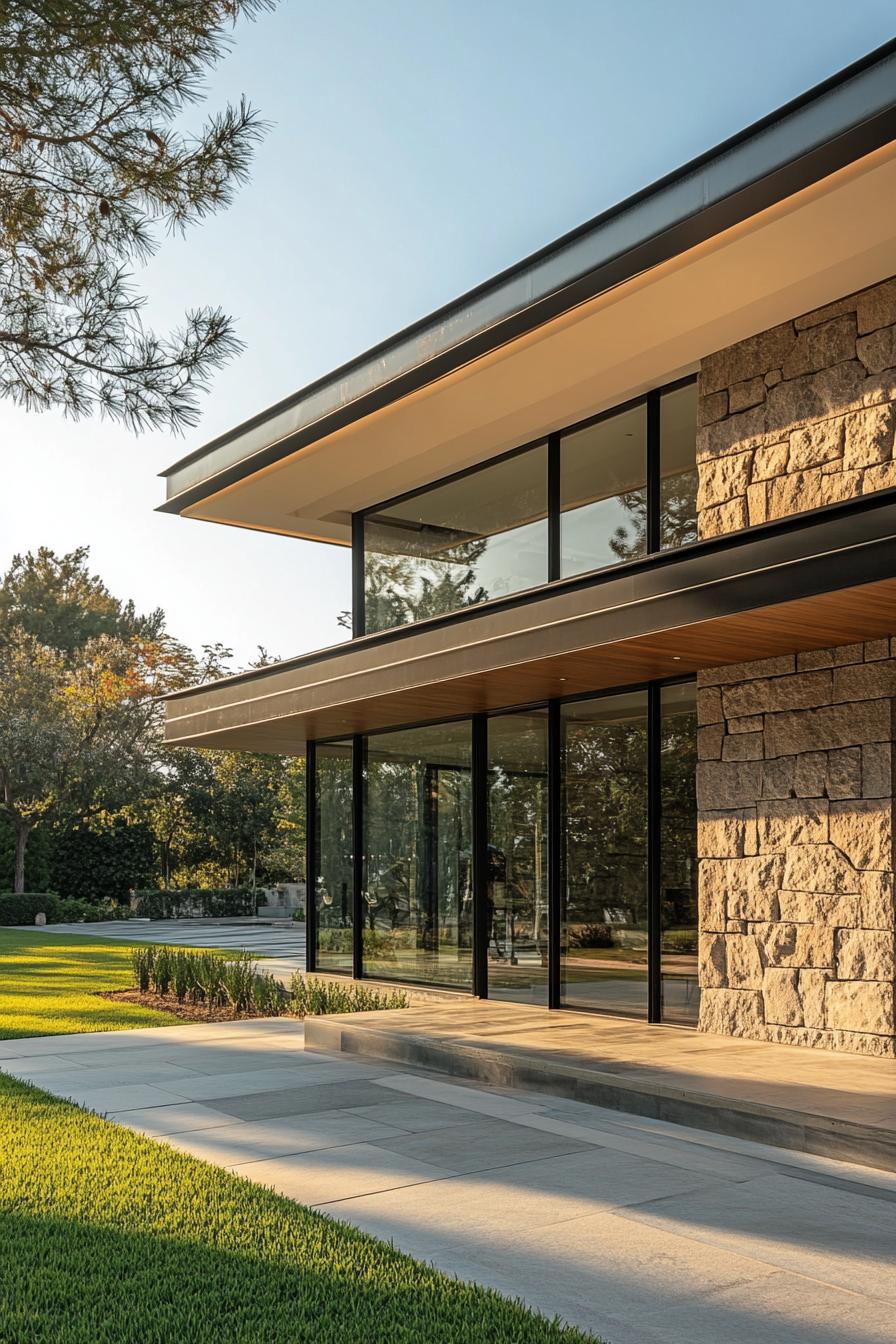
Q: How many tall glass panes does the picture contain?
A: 5